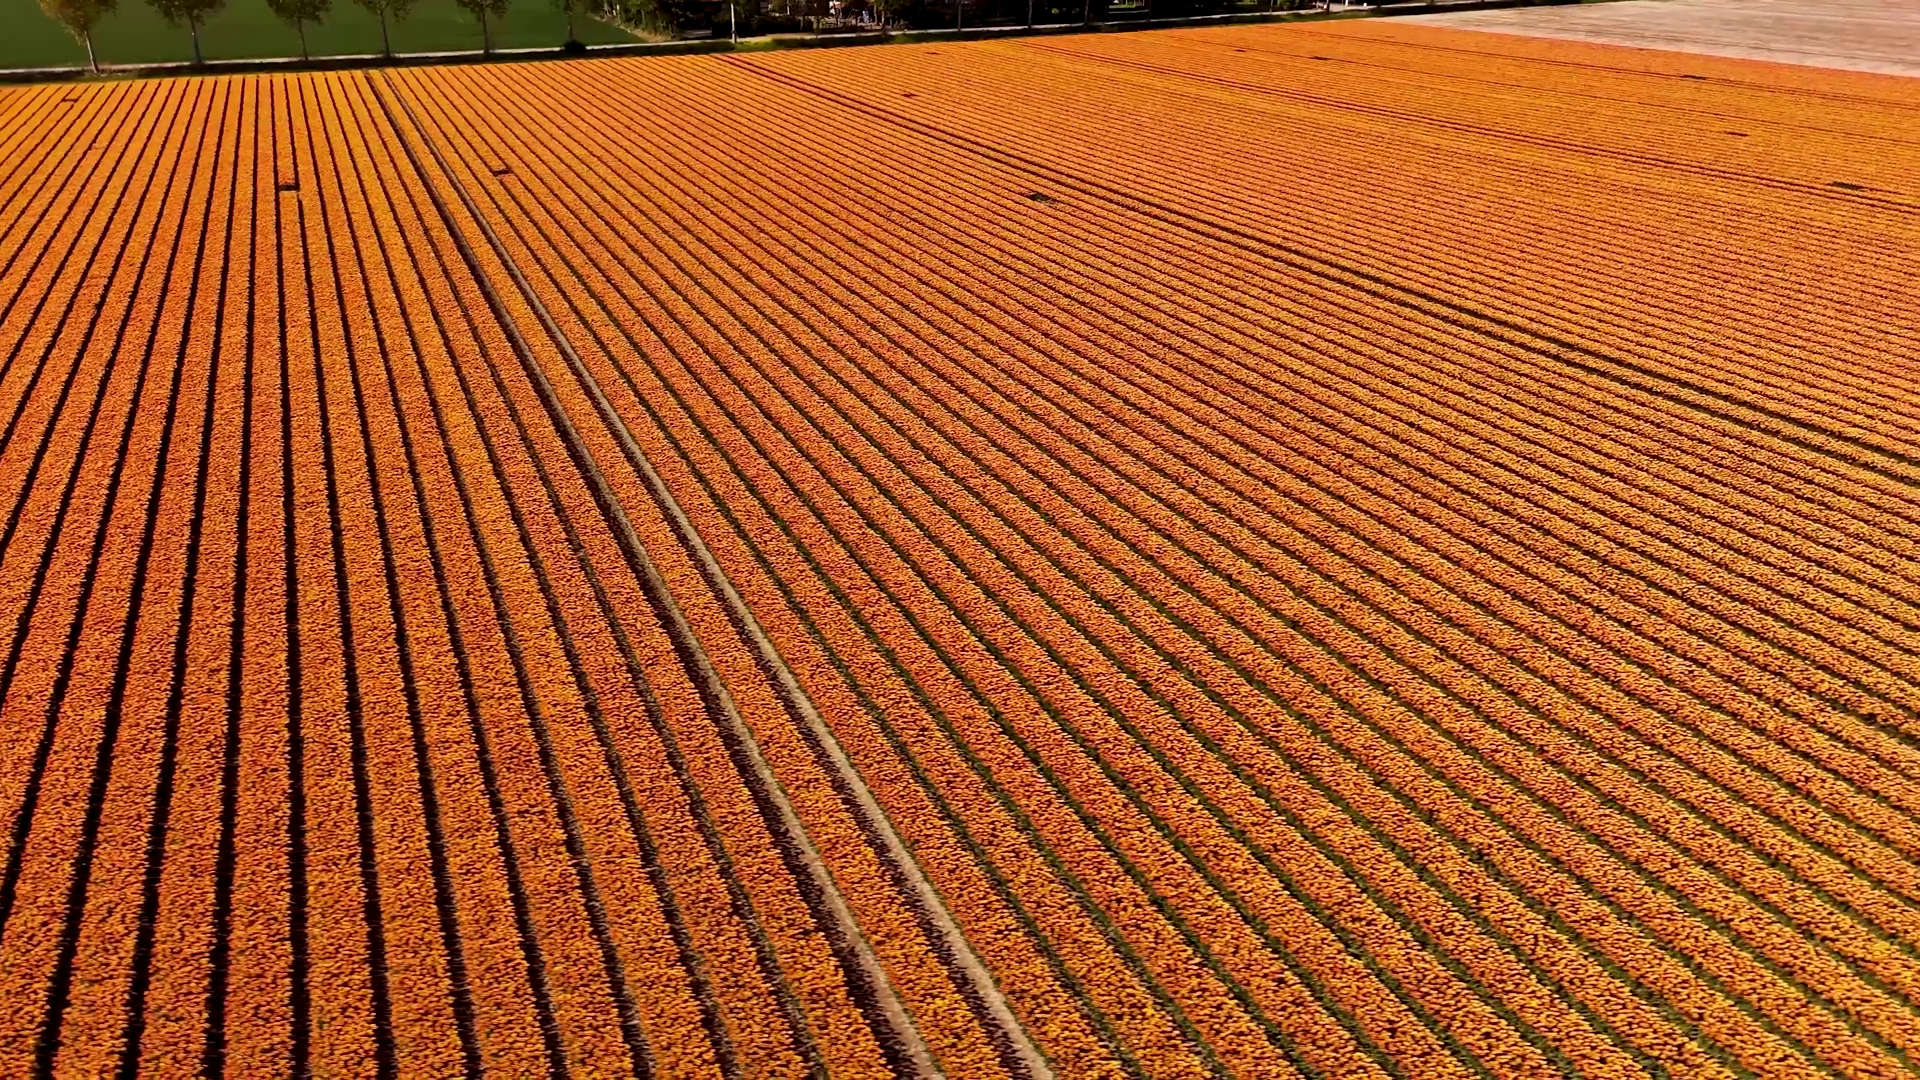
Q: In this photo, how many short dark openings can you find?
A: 11